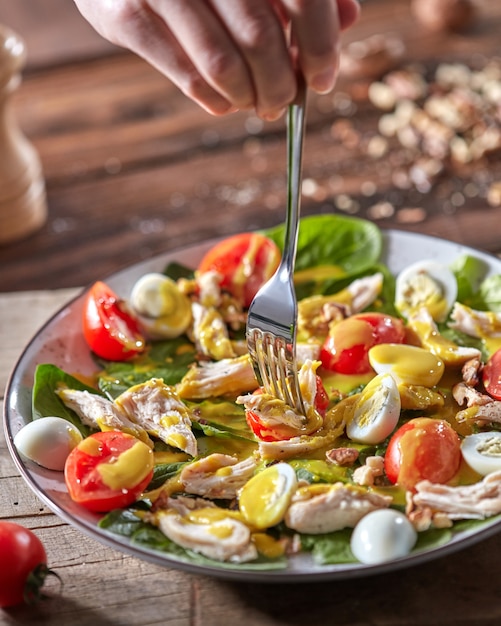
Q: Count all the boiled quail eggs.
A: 8